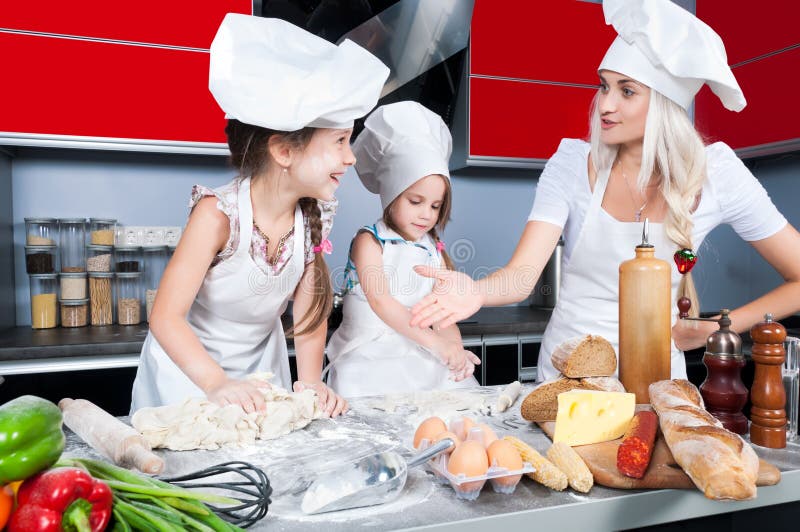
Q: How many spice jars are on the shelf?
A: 12